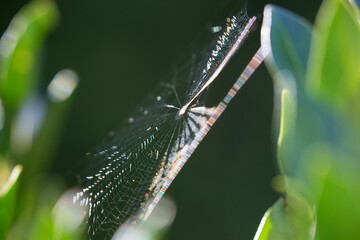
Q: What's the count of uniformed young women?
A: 0